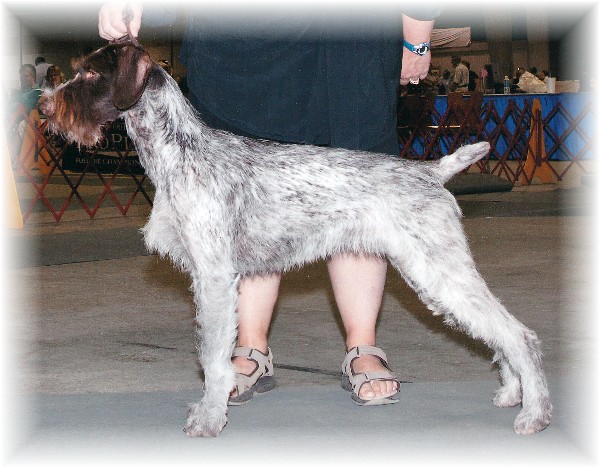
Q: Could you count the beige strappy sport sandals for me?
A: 2